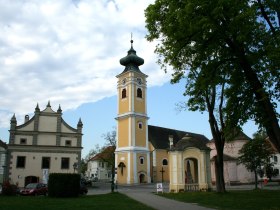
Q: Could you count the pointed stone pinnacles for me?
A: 5